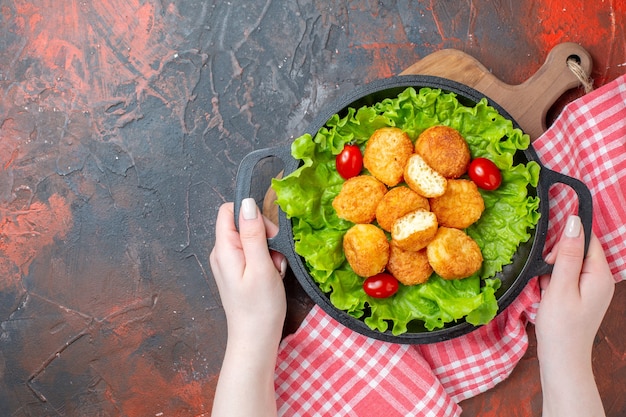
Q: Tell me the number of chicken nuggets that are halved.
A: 2